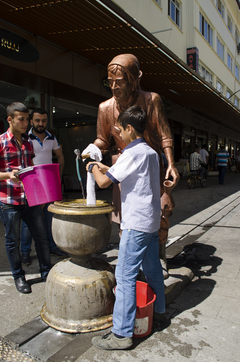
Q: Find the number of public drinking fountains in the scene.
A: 1